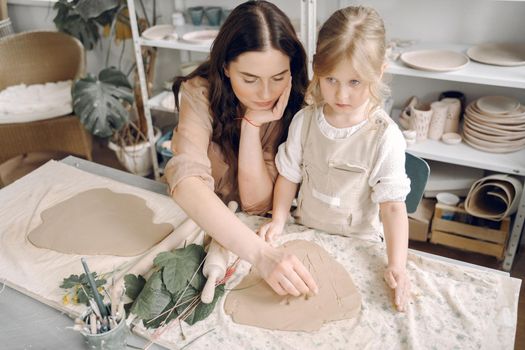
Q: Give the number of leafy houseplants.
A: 1